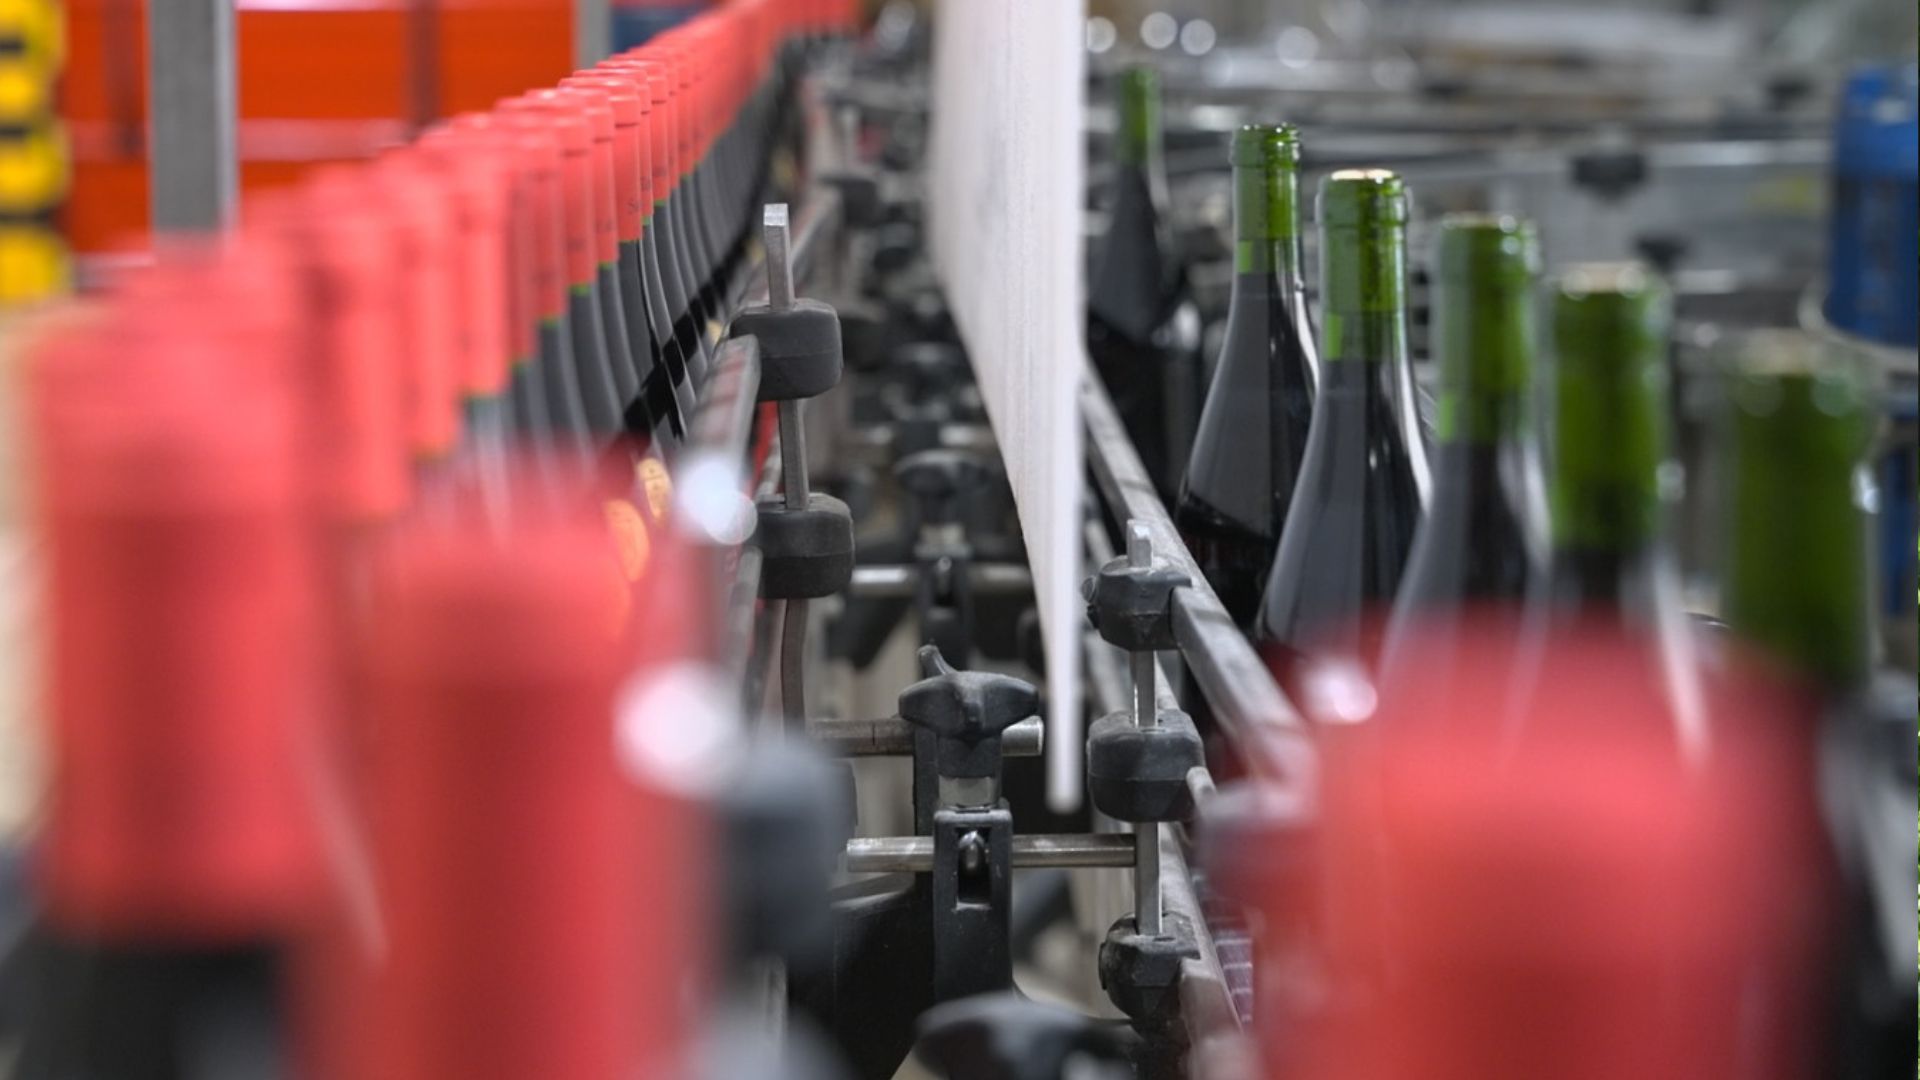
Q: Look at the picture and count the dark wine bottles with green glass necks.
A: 6